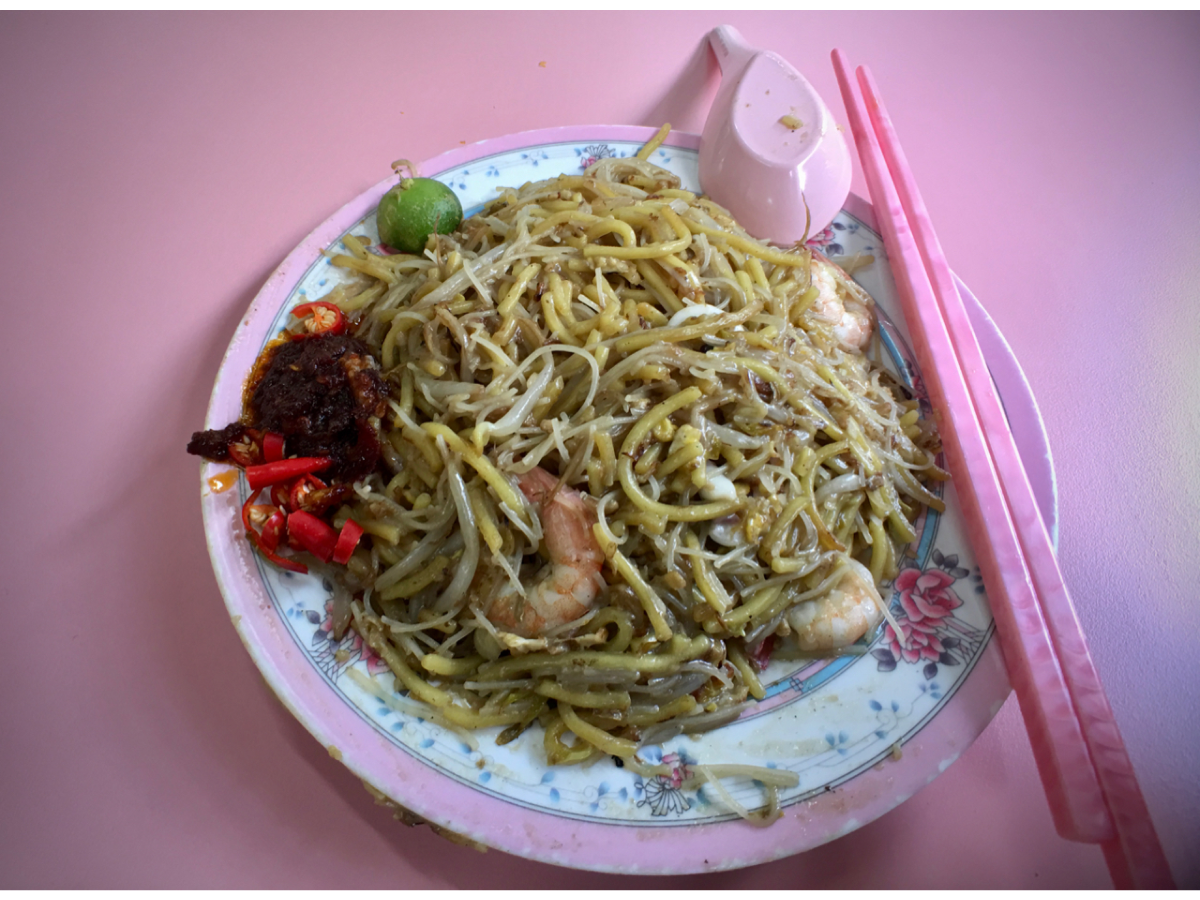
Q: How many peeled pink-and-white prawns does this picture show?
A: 3